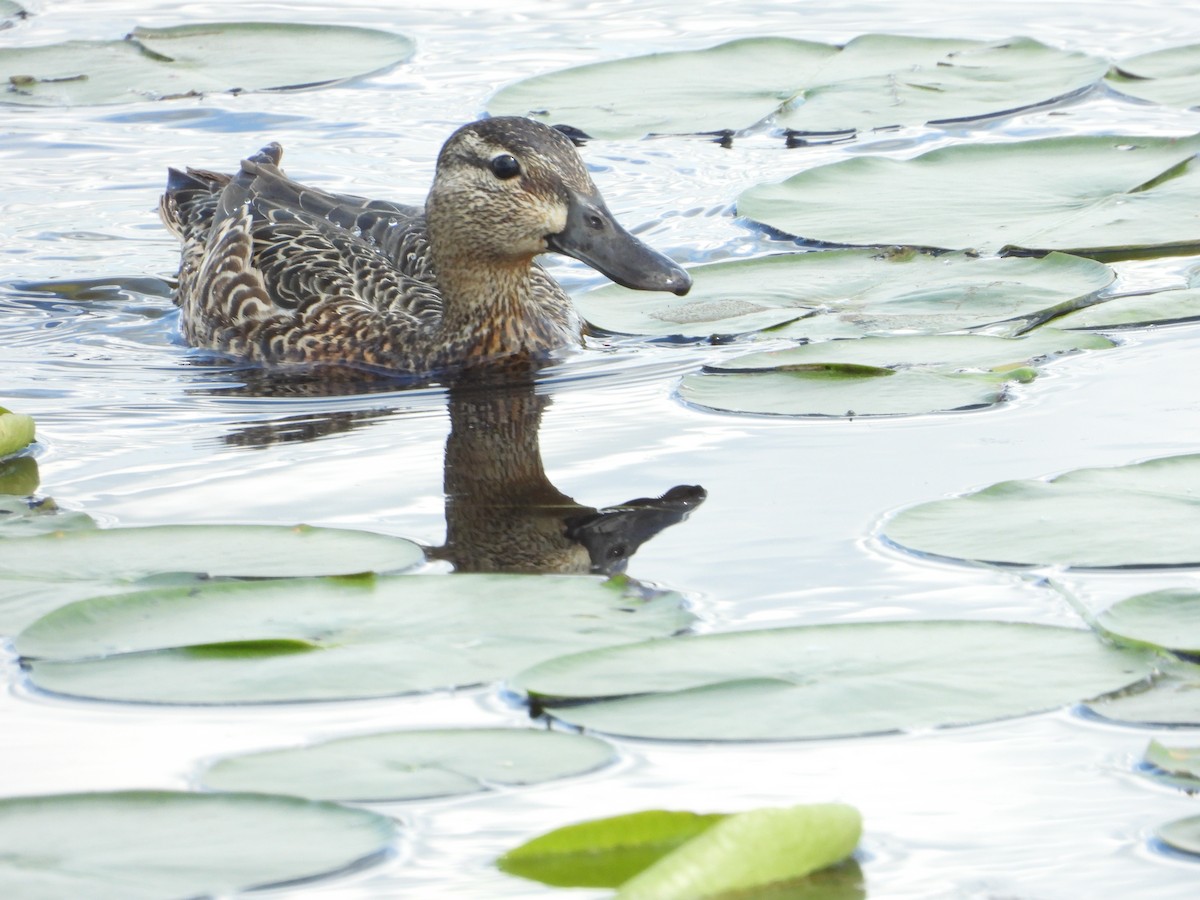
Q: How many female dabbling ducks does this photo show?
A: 1